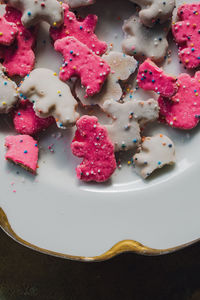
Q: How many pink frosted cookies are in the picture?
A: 10